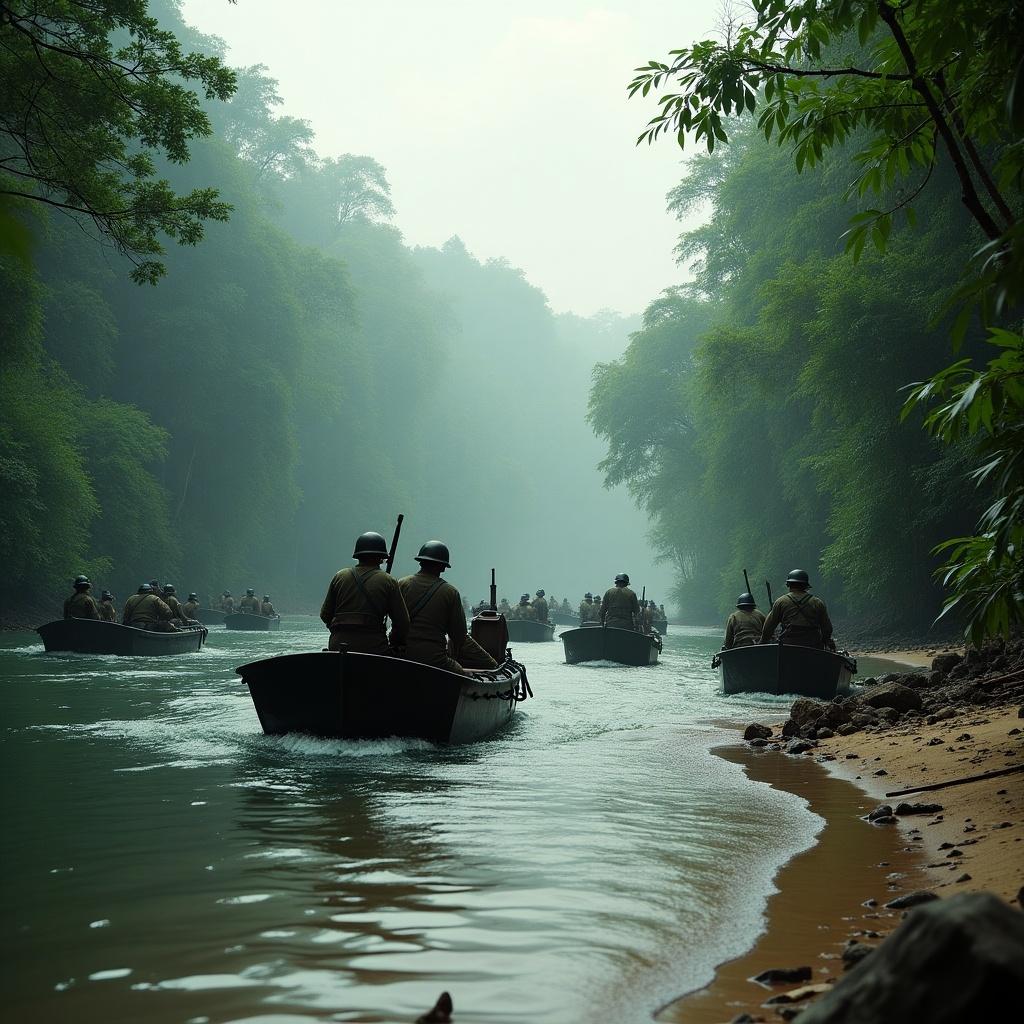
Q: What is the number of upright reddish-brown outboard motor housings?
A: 1